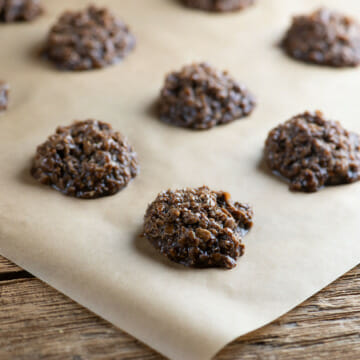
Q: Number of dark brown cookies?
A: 9